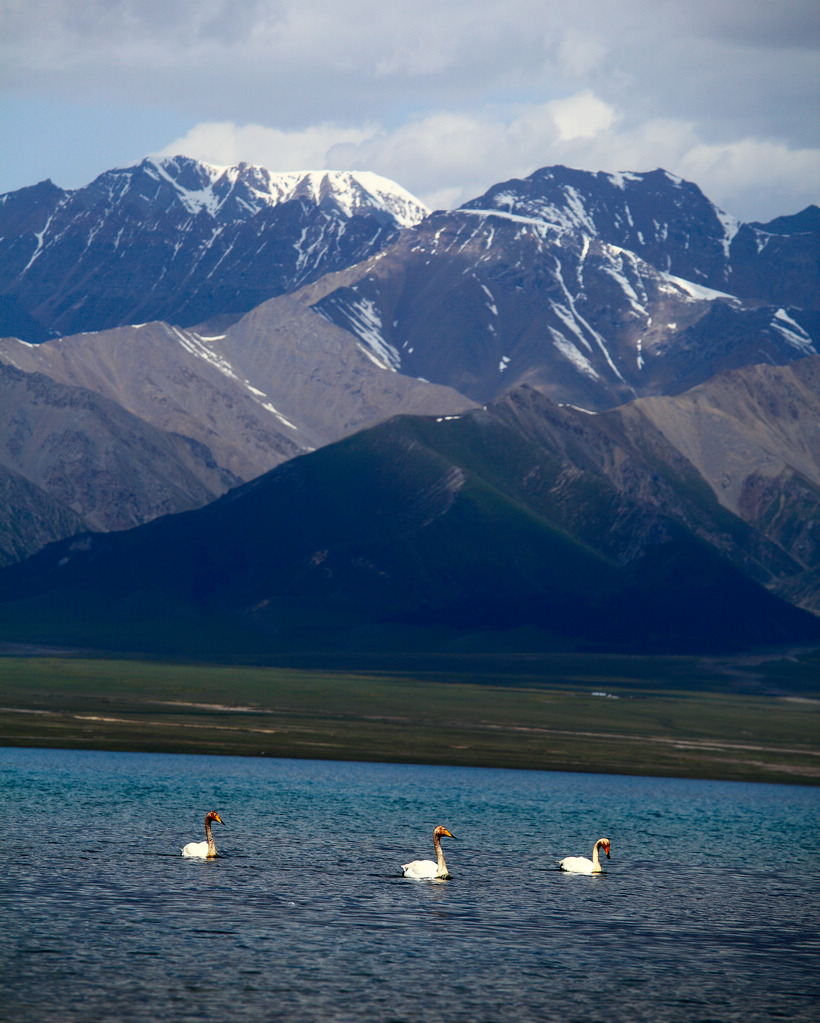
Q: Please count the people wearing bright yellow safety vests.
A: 0